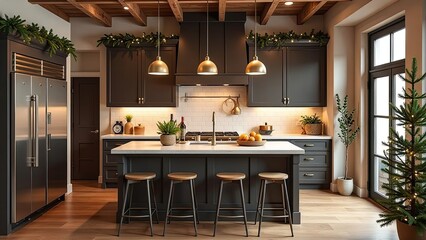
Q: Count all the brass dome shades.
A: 3